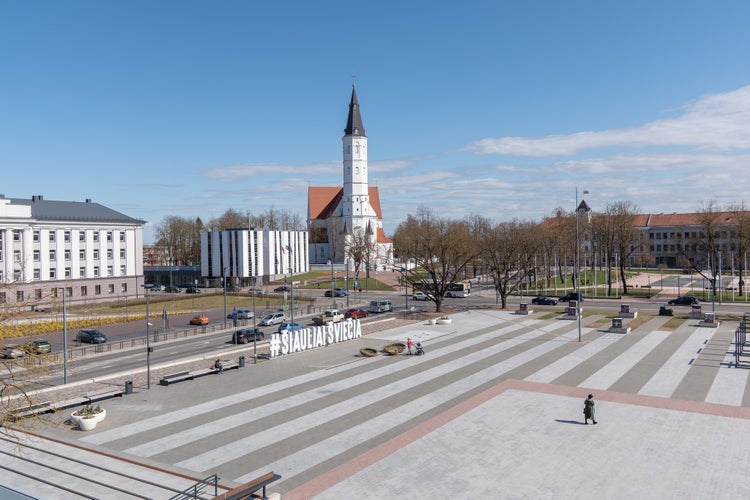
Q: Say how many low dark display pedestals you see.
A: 7